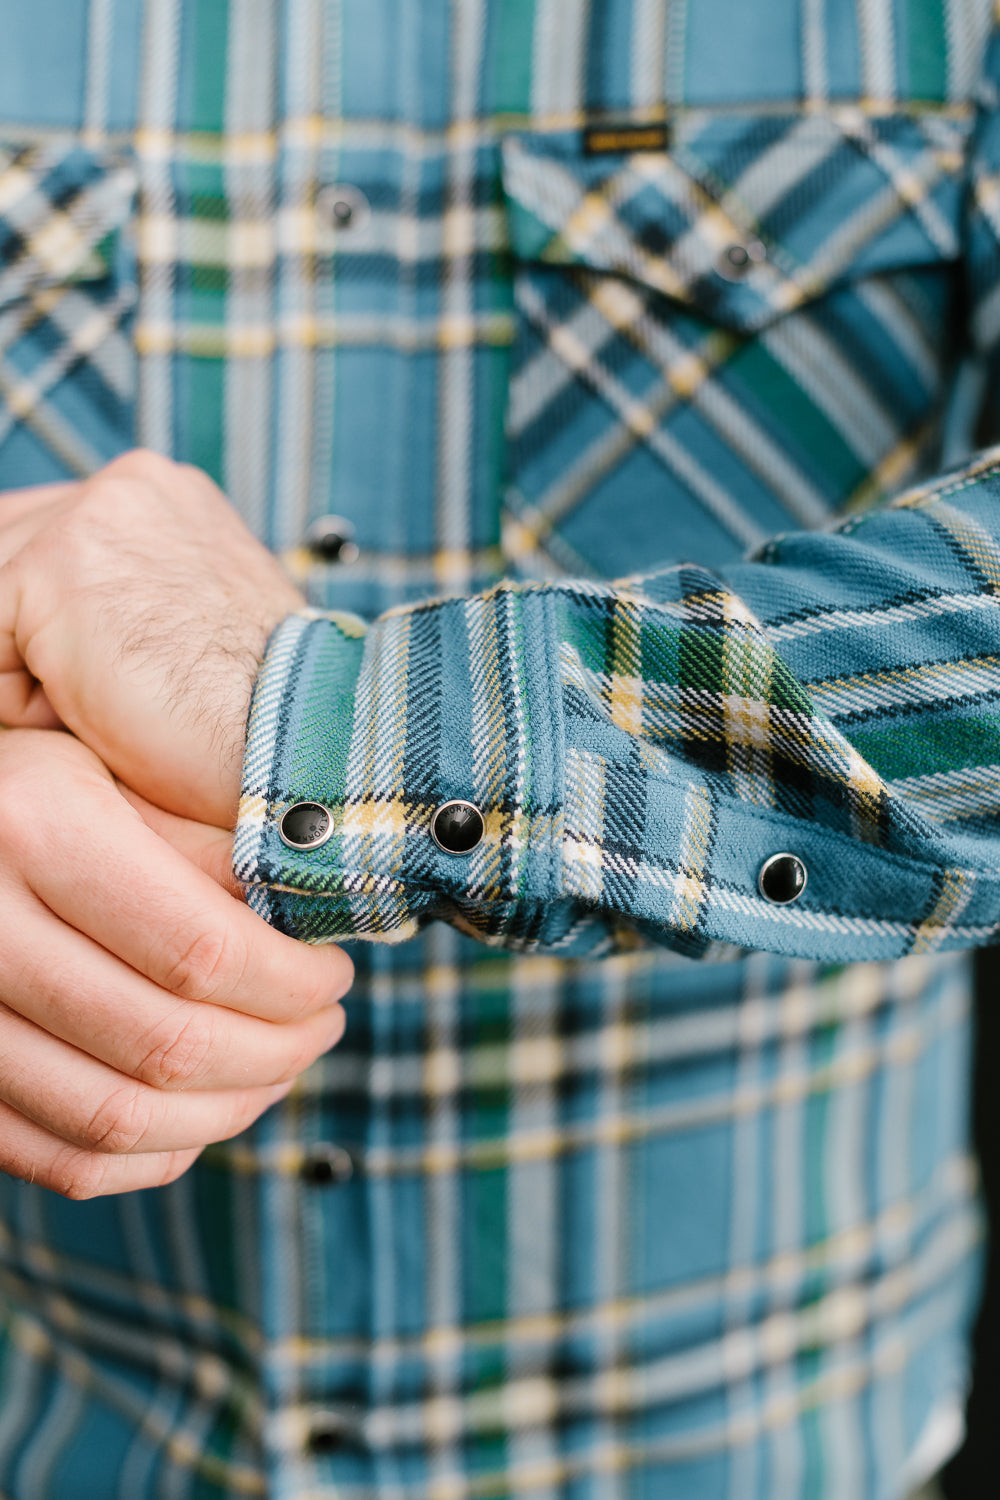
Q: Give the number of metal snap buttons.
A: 8